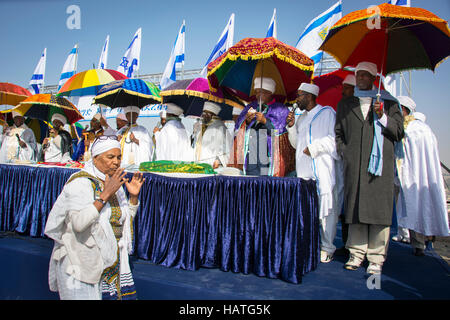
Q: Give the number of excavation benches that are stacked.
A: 0